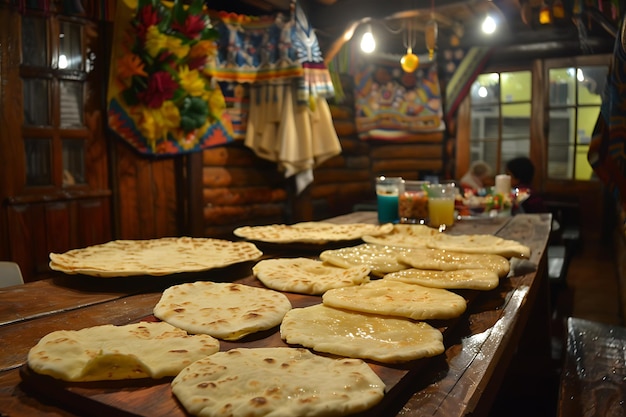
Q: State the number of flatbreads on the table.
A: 13